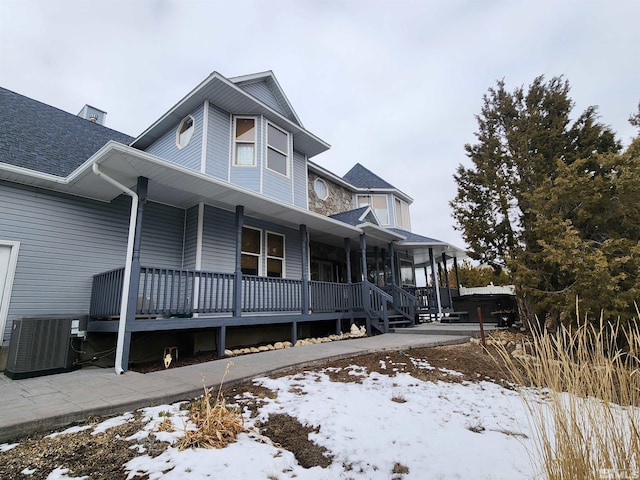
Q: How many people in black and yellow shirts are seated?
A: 0